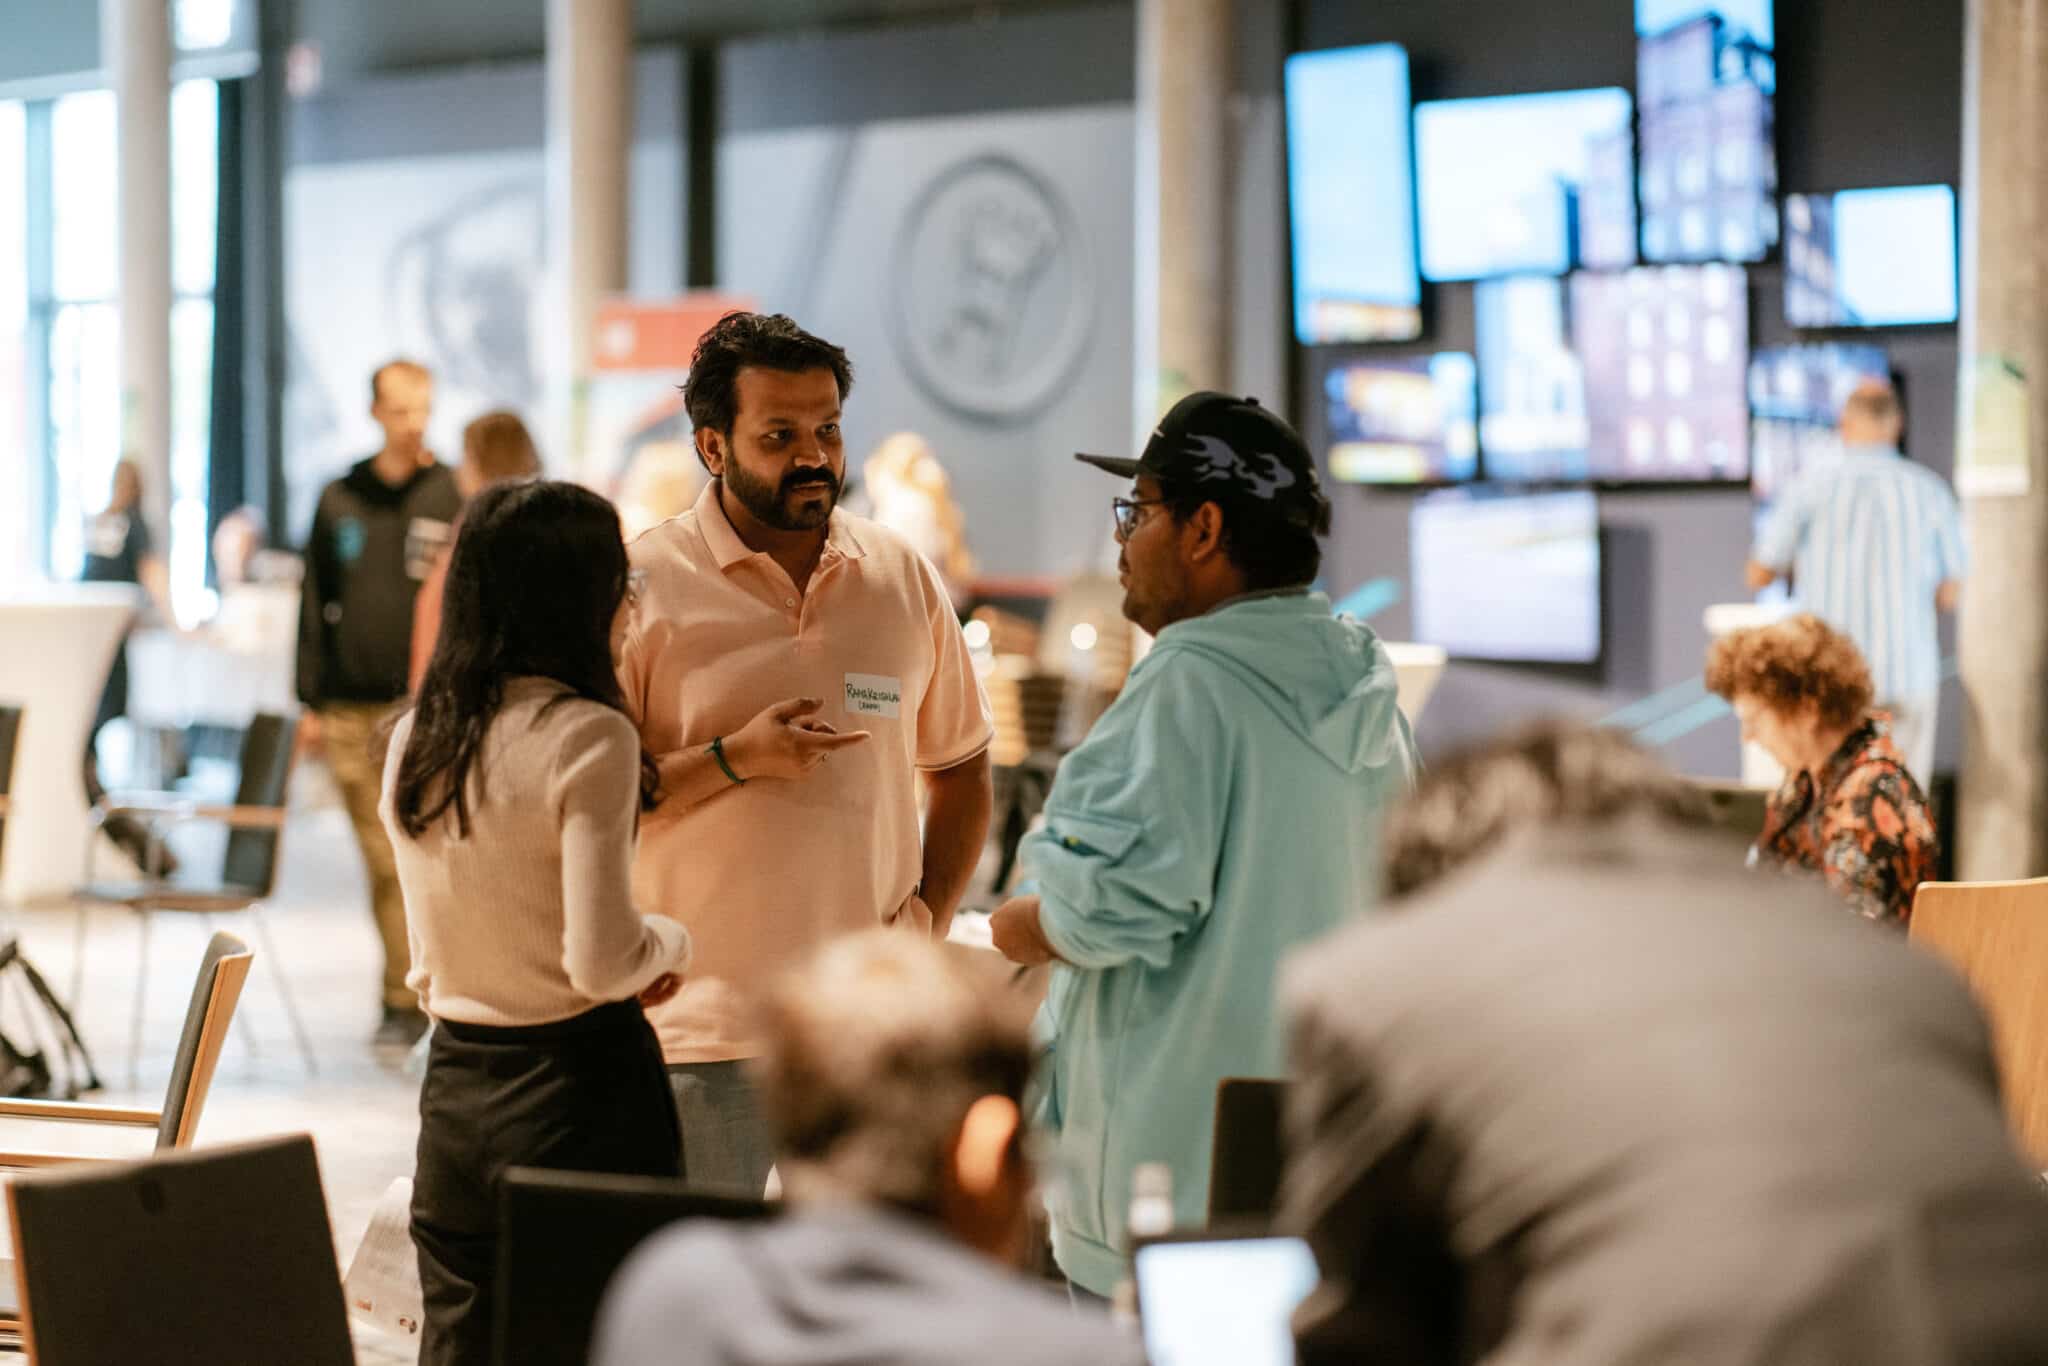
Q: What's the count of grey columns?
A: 4